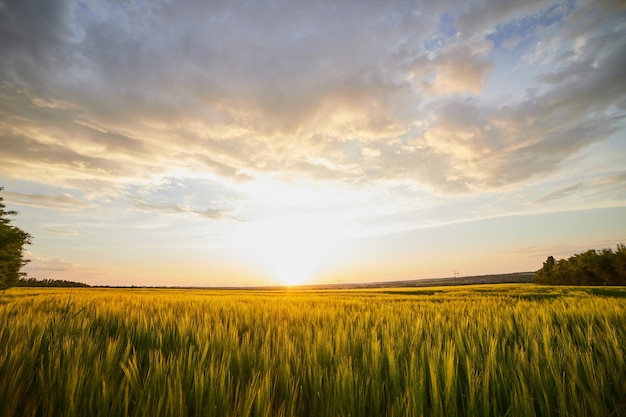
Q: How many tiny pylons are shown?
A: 2